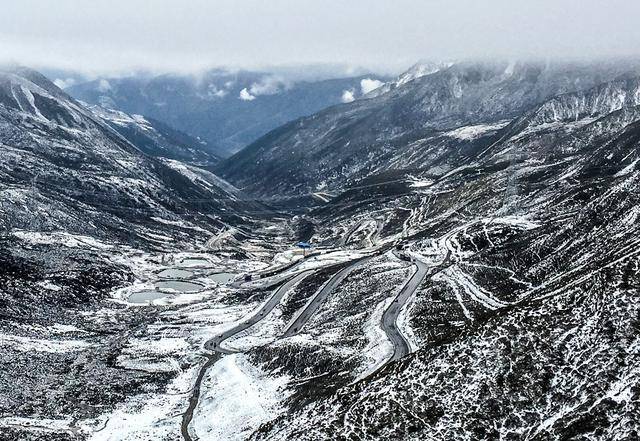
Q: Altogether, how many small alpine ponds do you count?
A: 5